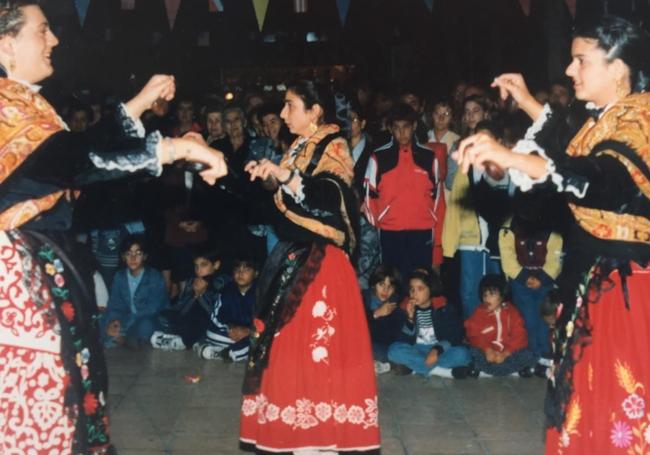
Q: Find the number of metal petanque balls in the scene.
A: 0